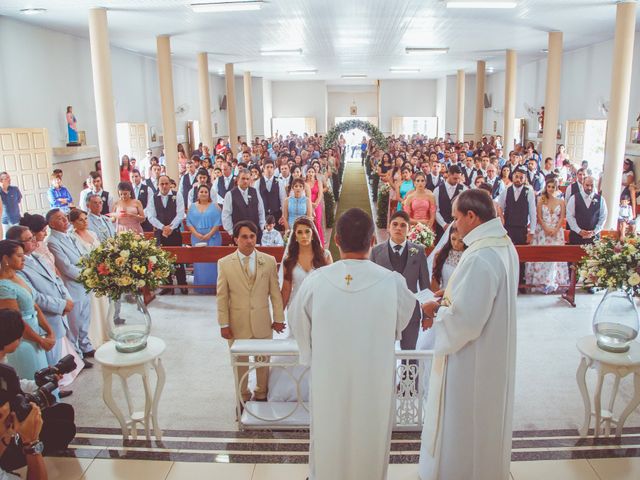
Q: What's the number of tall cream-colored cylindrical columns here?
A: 10